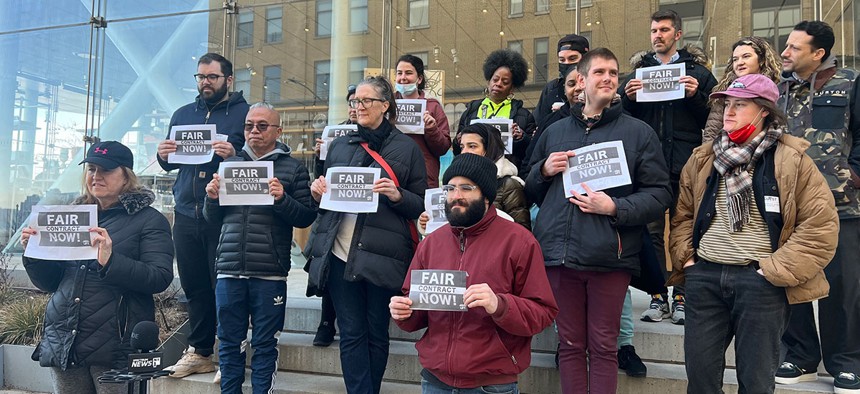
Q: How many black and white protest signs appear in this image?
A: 11